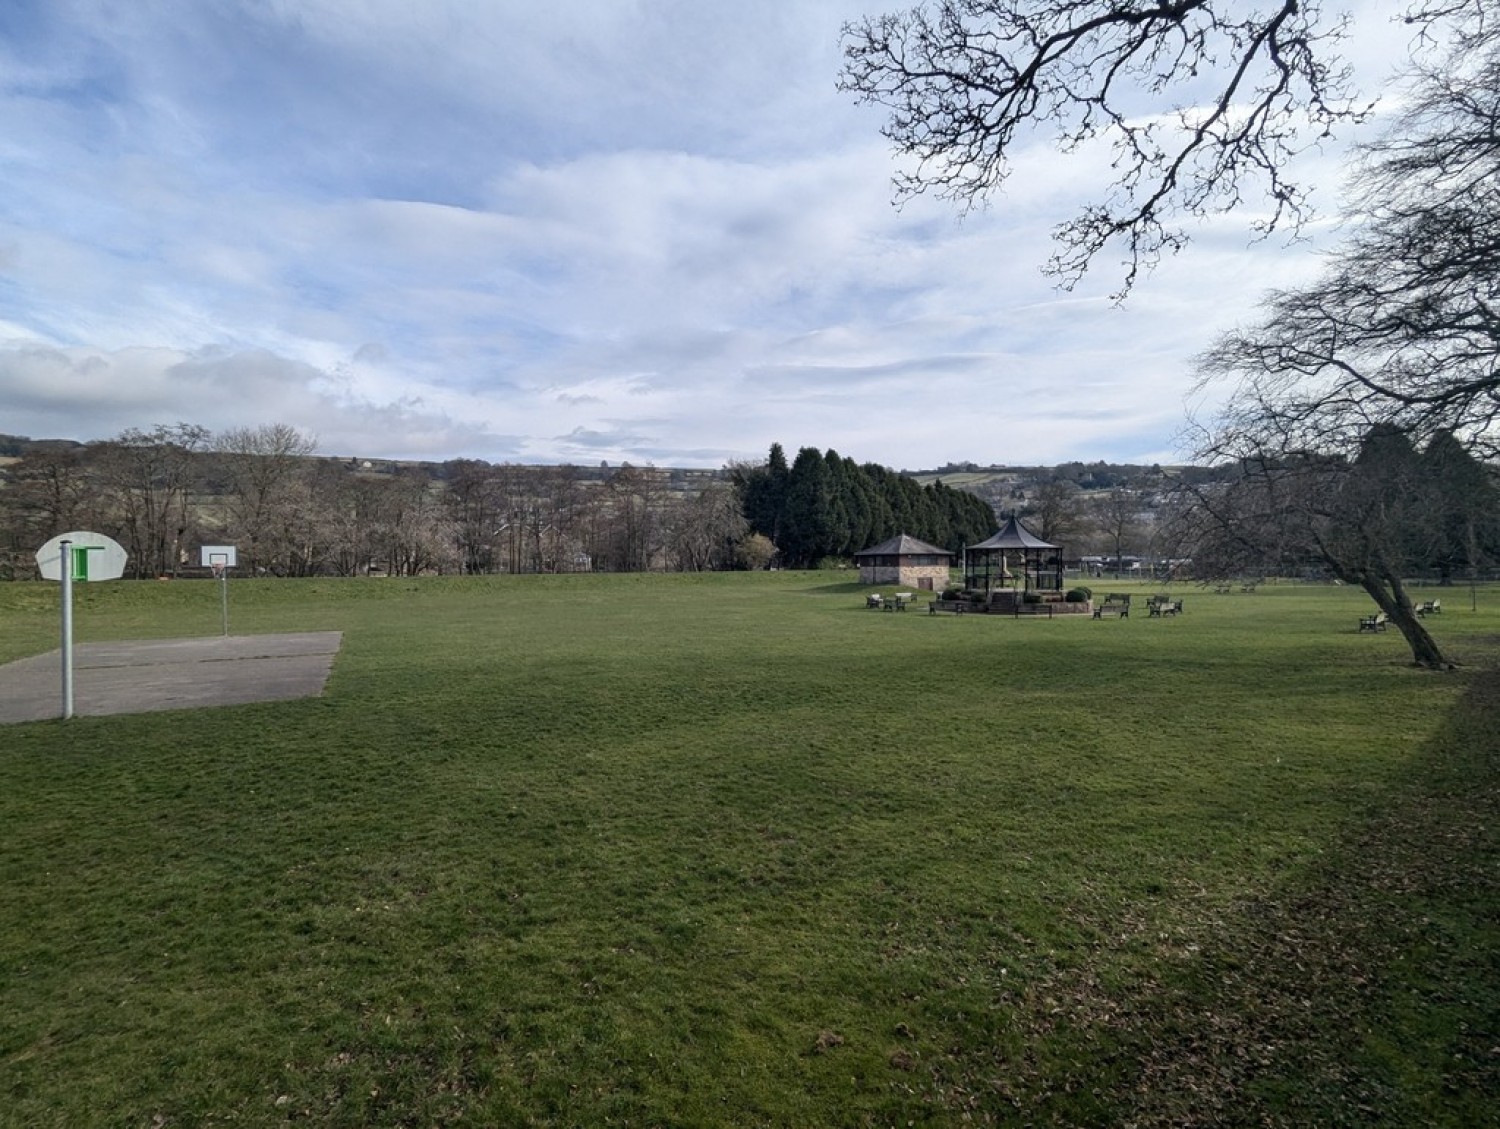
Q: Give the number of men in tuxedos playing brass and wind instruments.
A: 0